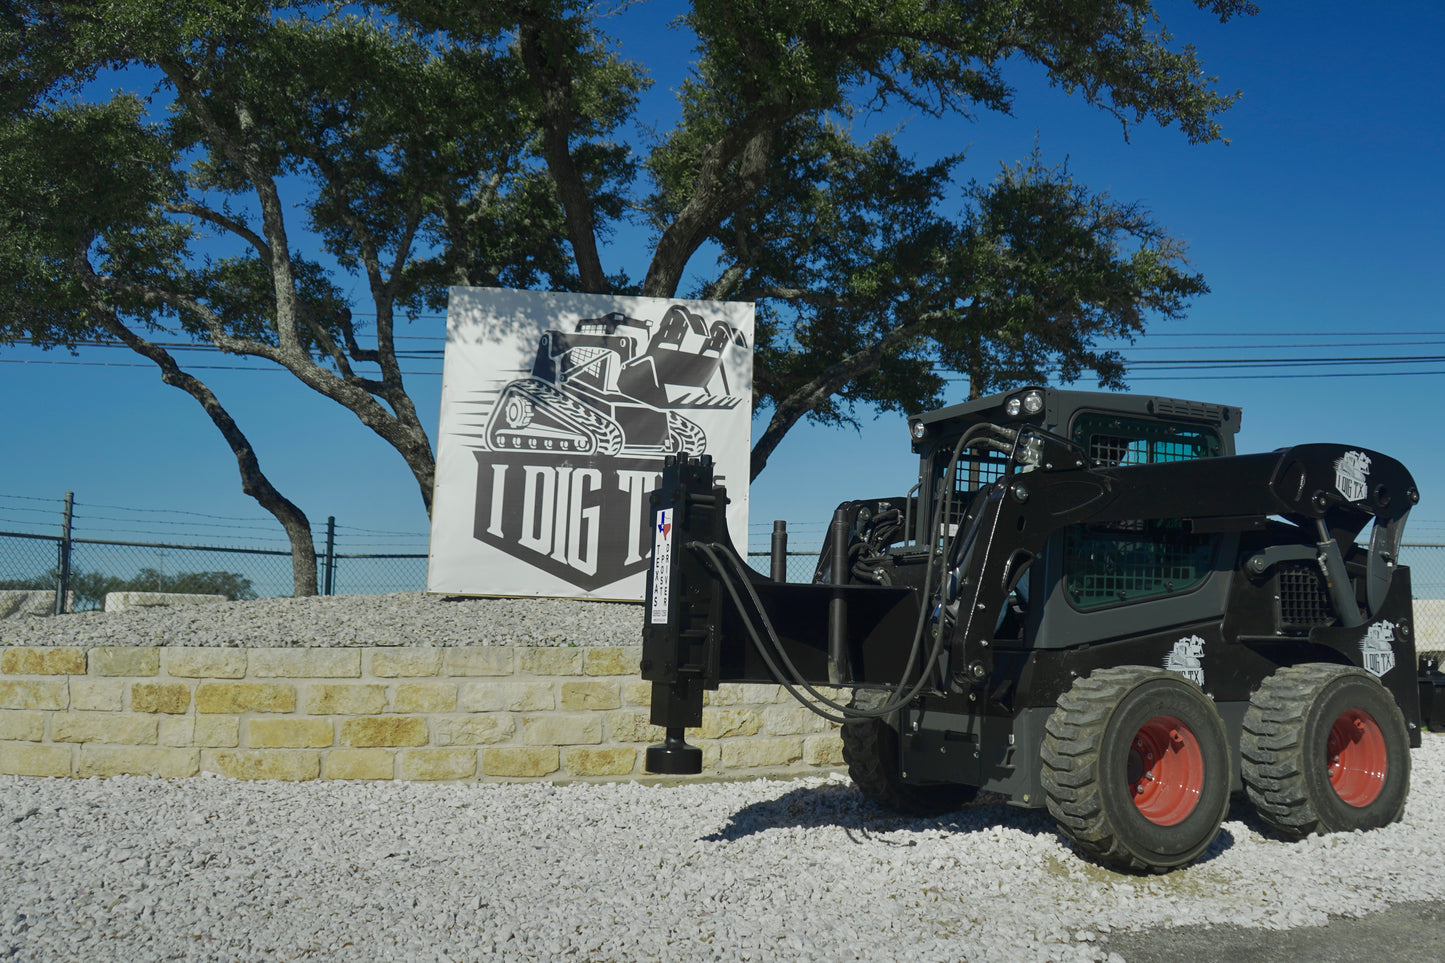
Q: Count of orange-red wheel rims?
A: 2